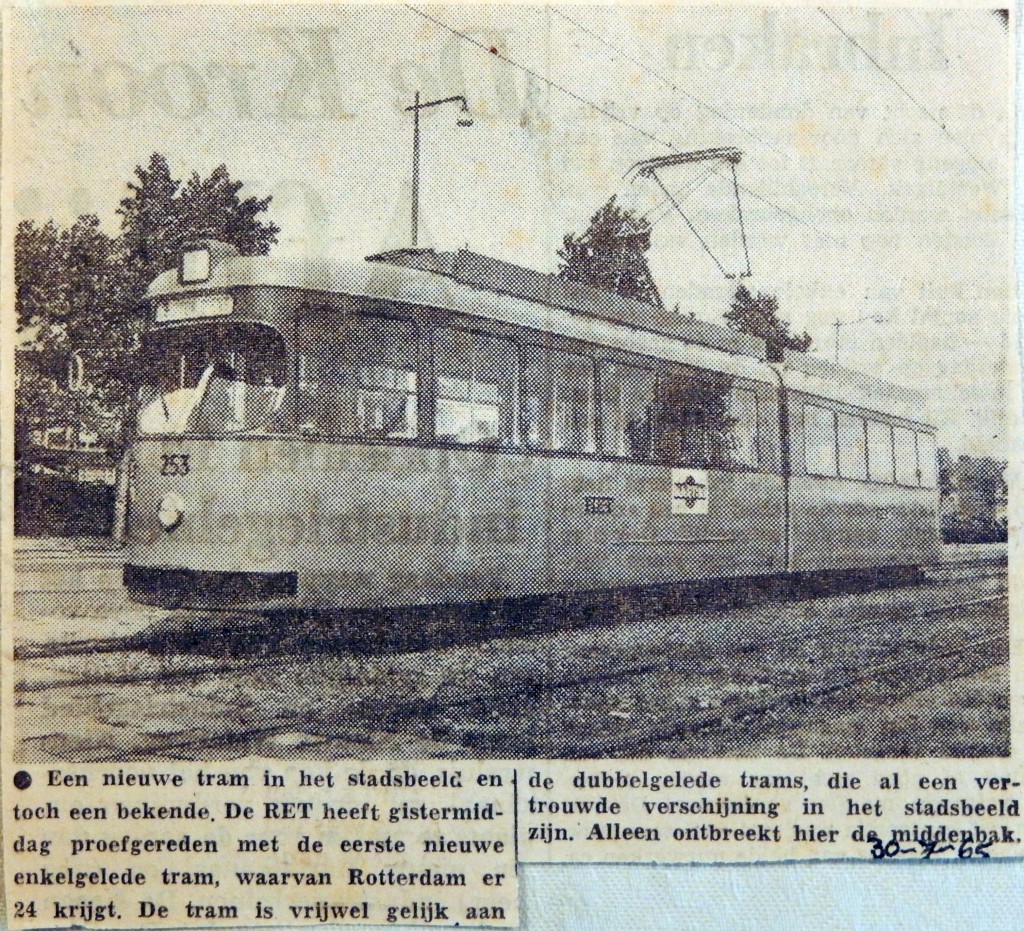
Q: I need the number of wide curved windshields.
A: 1